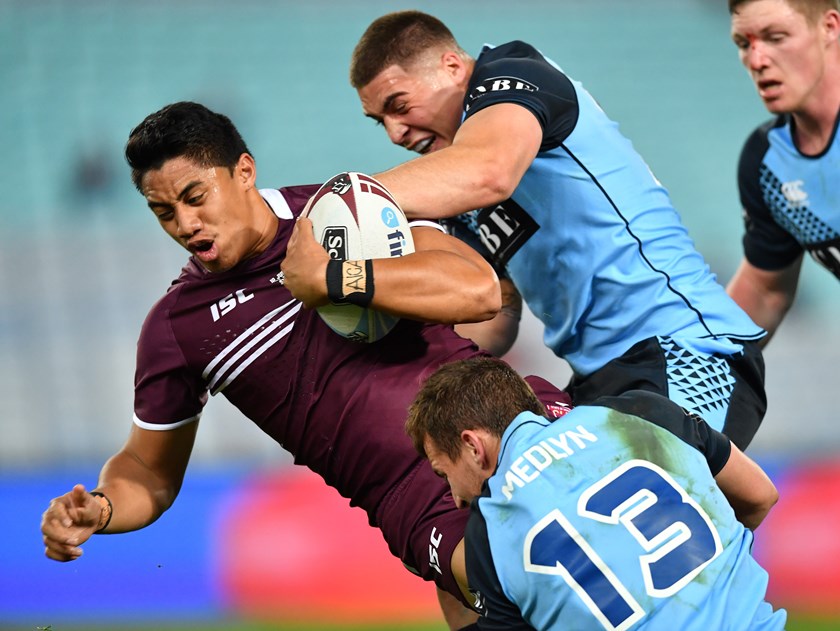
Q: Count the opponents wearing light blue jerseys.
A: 3